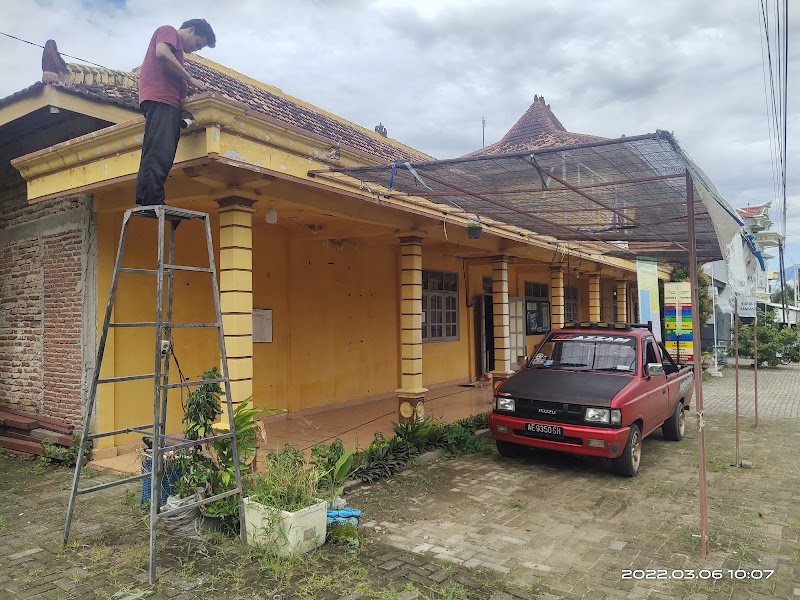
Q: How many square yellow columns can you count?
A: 6